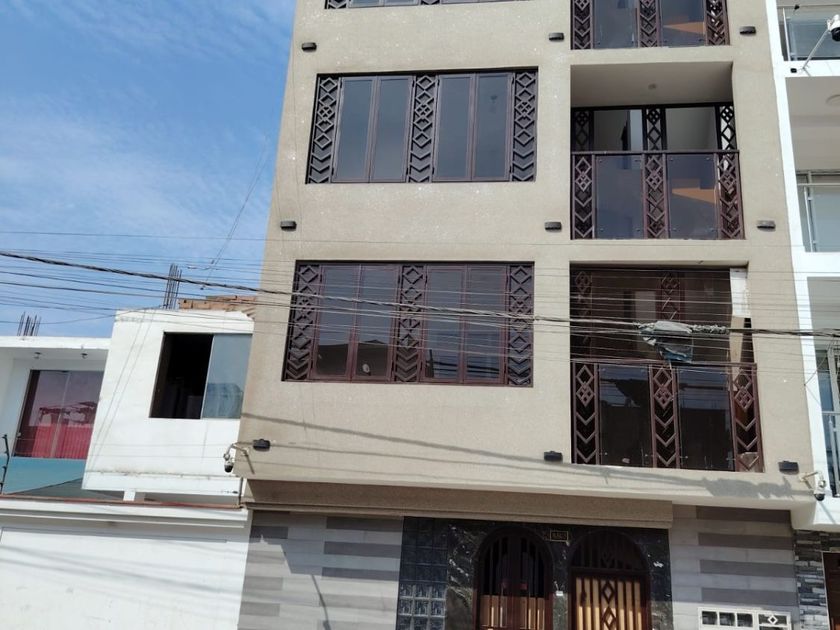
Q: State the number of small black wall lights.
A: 9